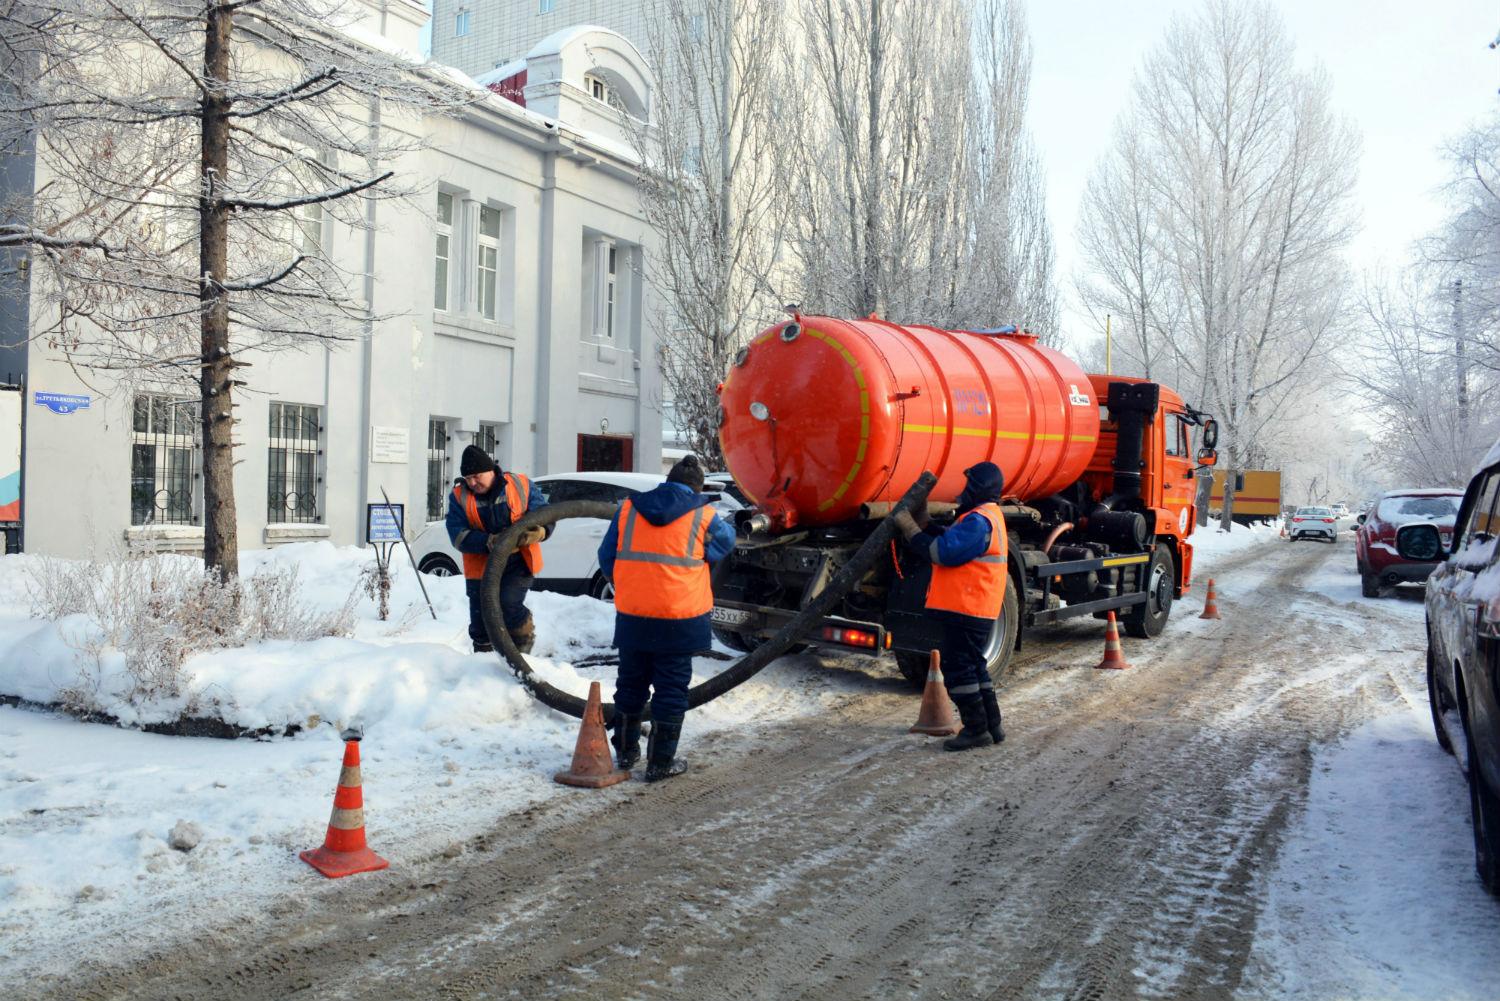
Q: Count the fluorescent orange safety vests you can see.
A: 3